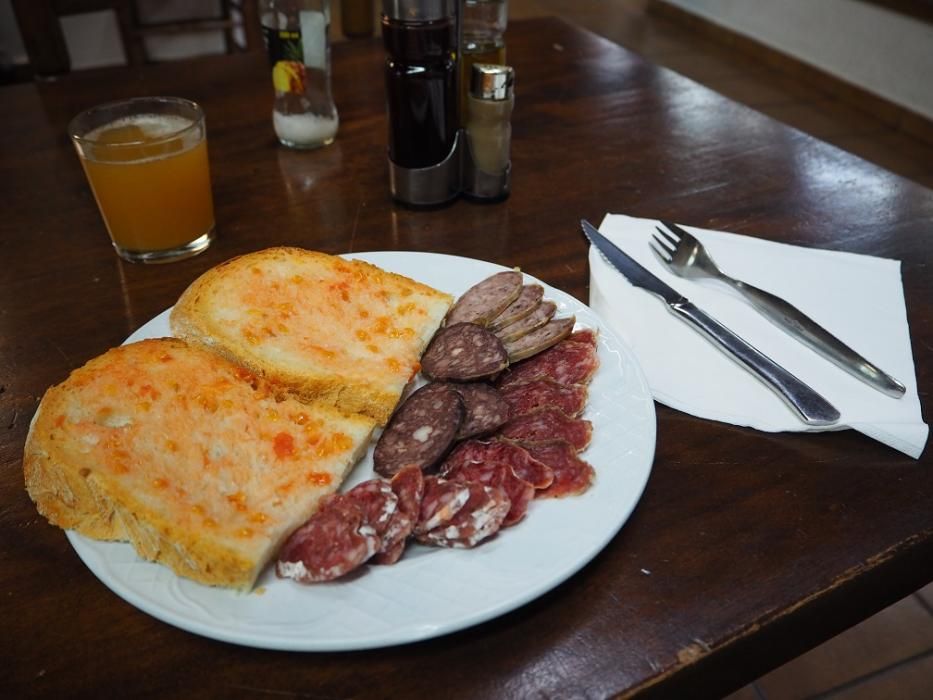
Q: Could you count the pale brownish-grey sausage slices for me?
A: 4